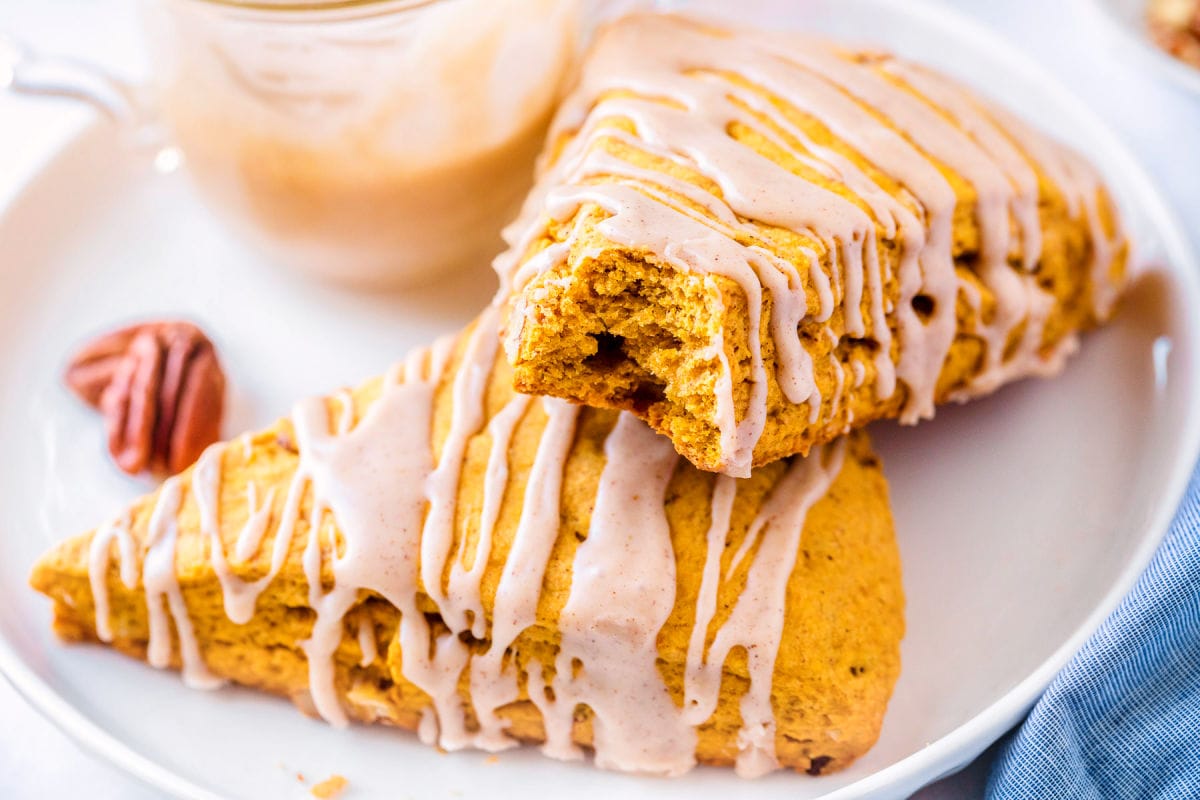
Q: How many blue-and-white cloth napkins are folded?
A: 1